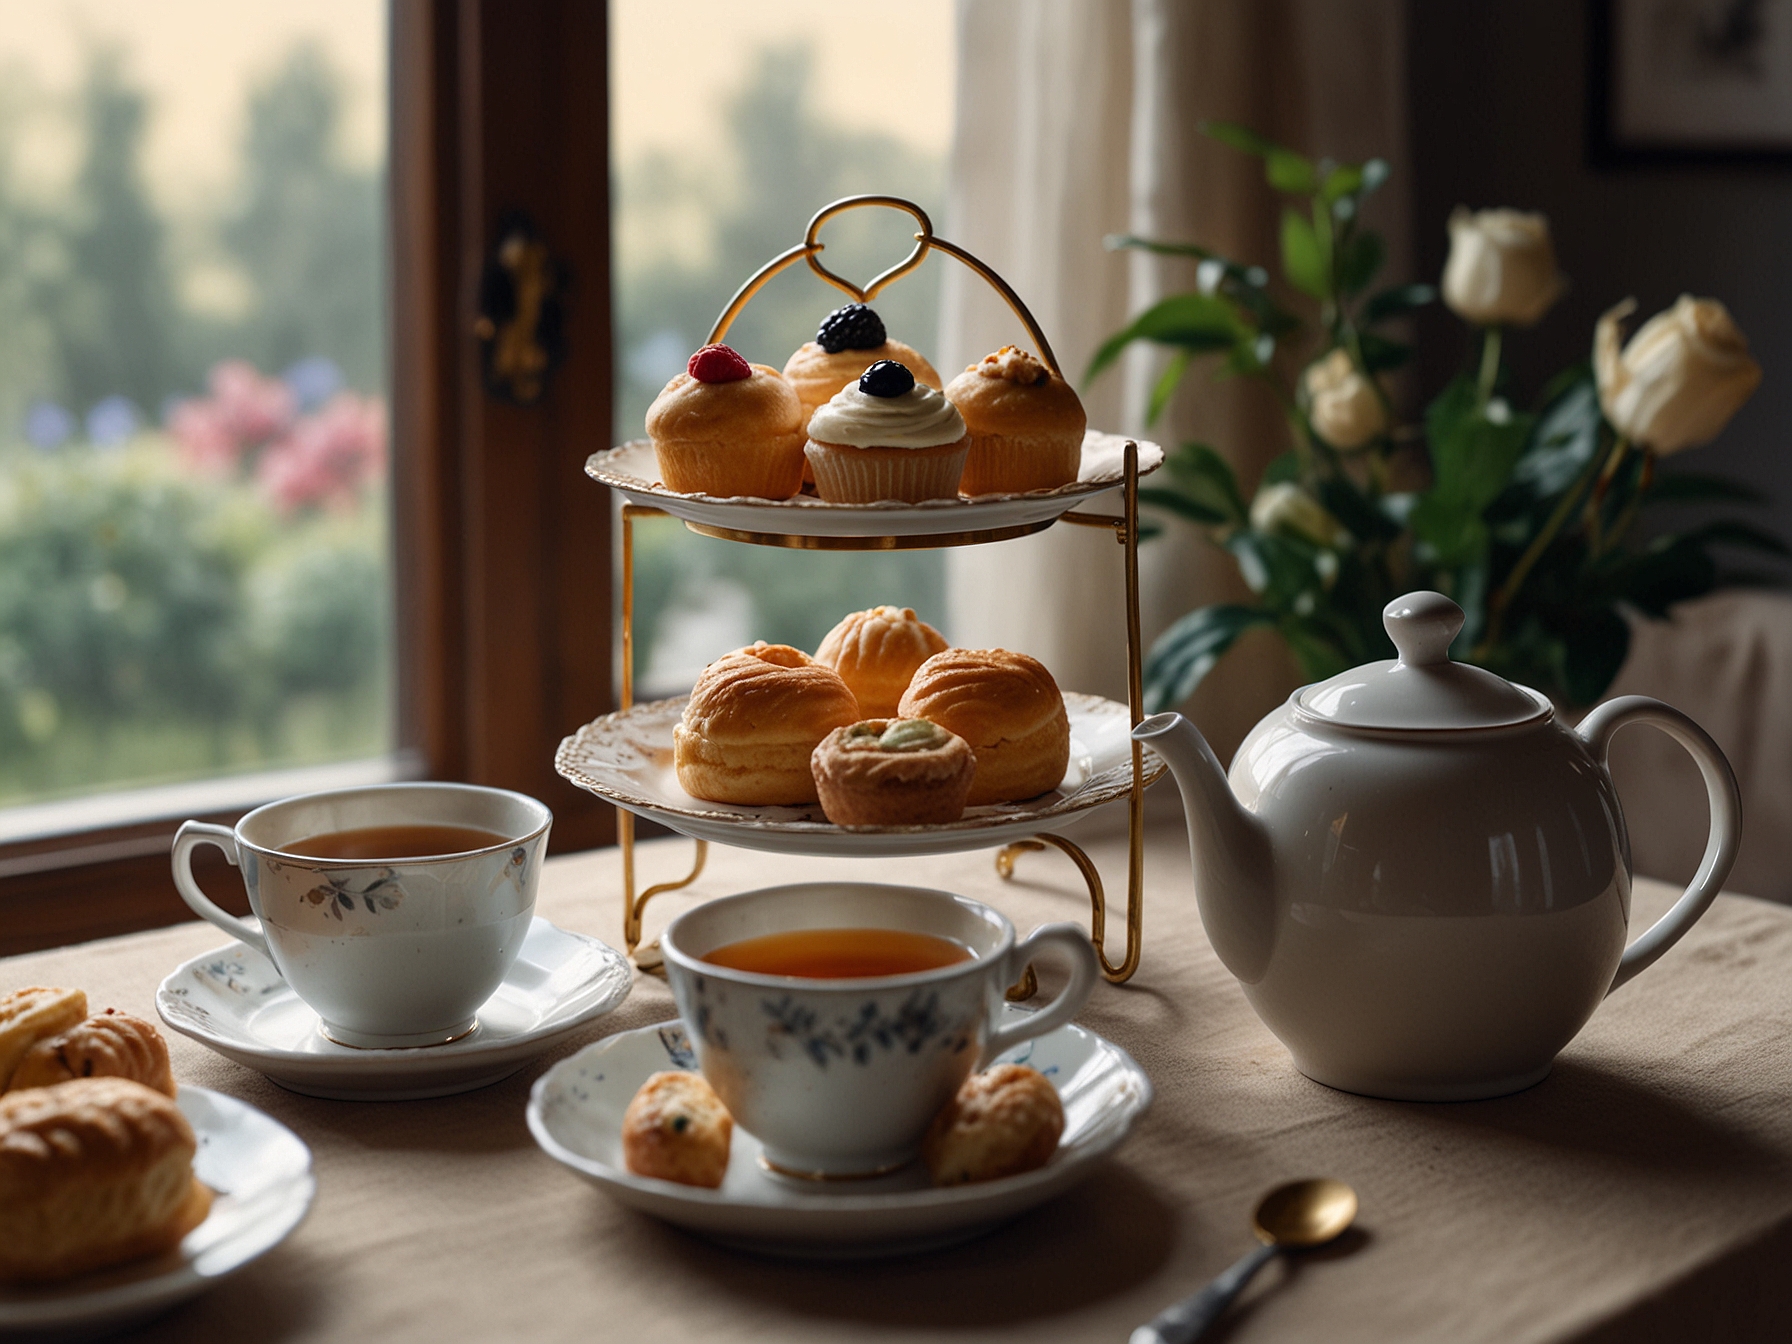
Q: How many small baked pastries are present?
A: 13